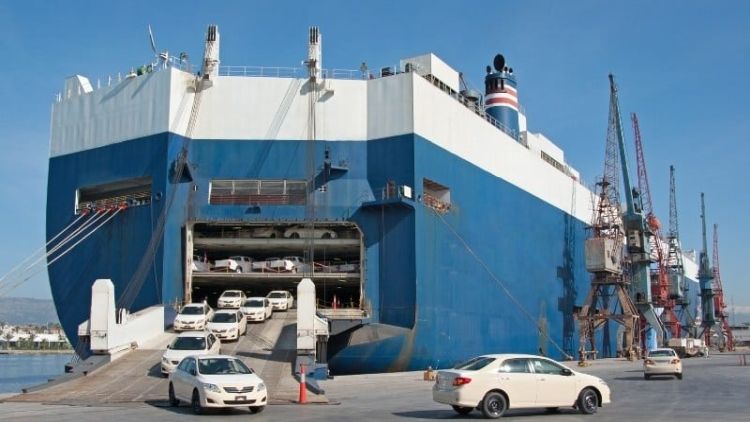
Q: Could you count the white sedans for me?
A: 9